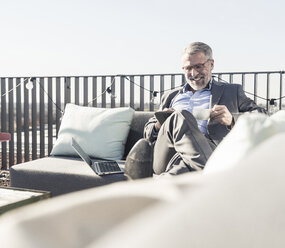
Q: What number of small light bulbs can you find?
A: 4